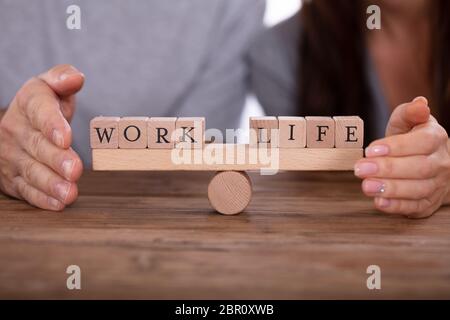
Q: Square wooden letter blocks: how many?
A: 8